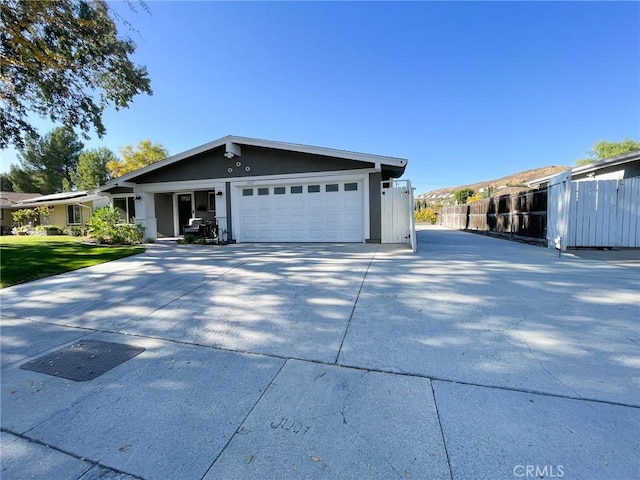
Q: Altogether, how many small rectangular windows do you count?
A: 7